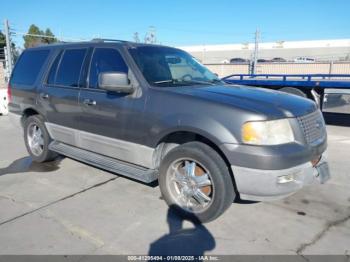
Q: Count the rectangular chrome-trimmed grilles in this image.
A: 1